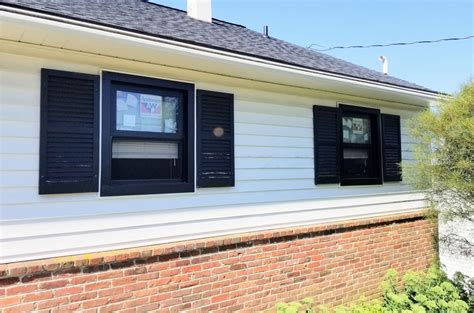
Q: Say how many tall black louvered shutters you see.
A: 4